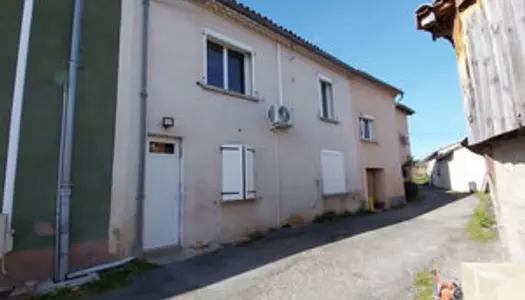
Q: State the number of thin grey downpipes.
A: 2